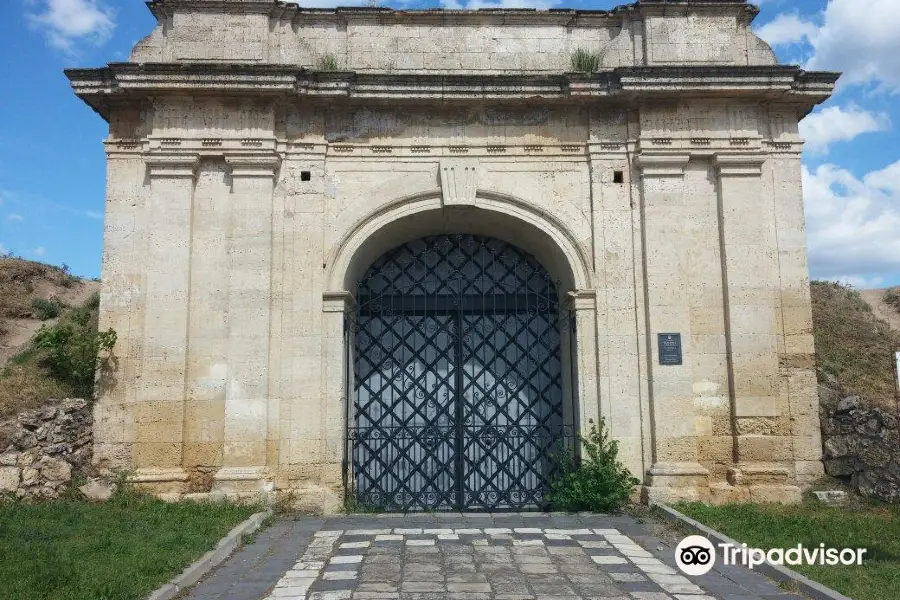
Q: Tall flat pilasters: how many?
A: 4